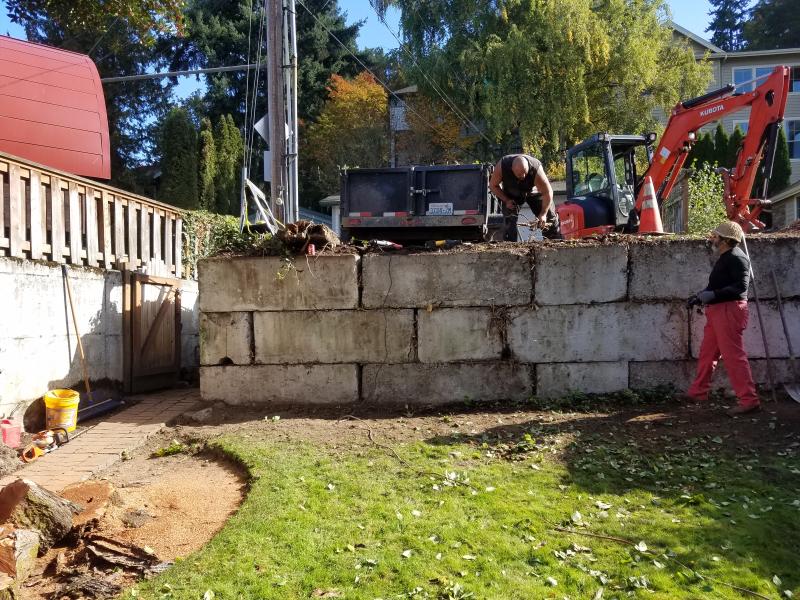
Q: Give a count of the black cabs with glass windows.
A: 1